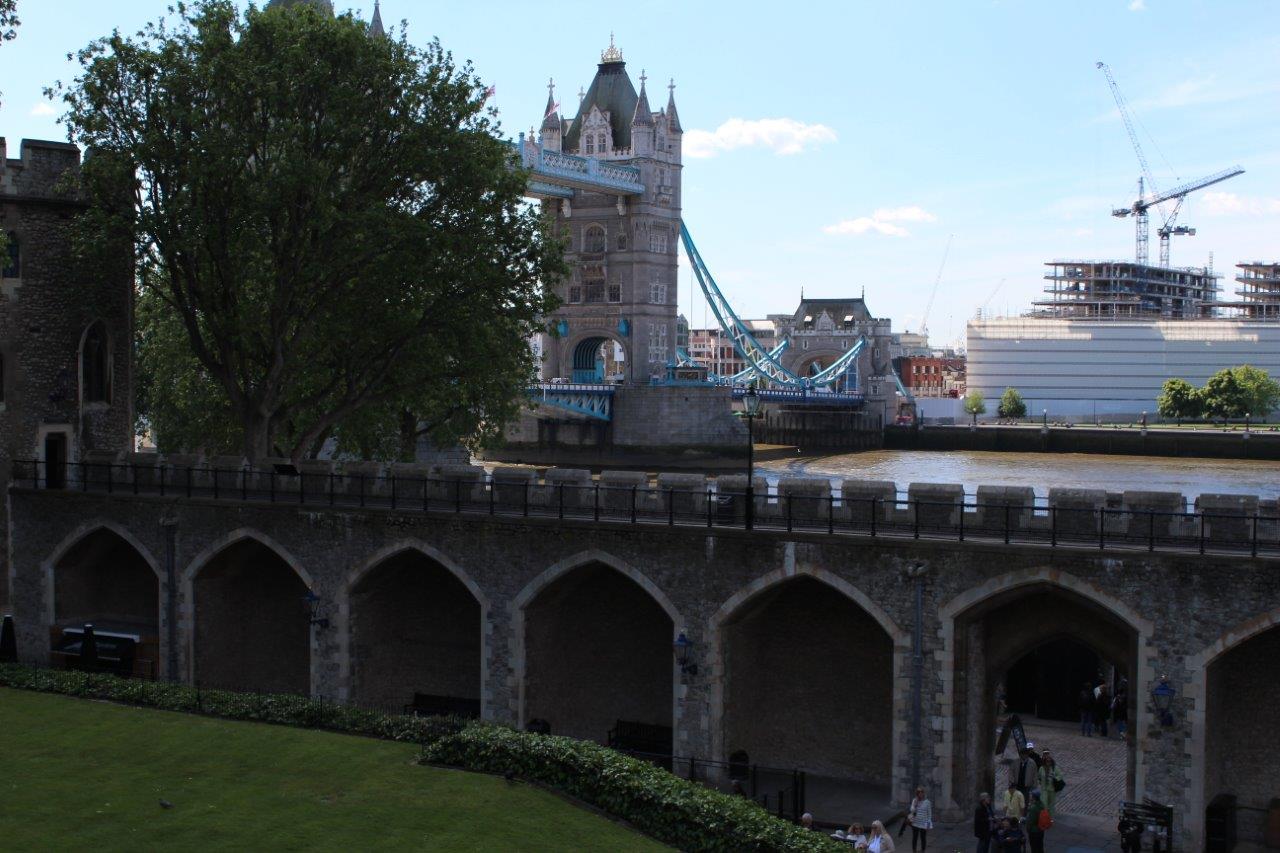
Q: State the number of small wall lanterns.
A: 3